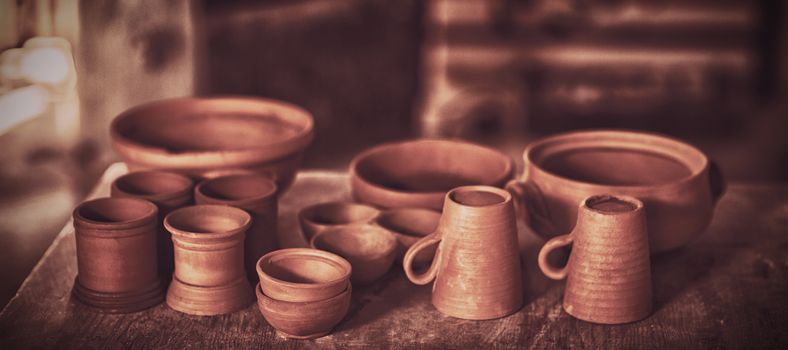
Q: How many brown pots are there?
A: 14